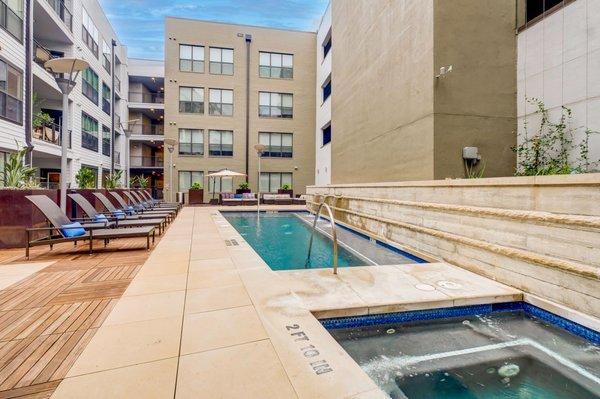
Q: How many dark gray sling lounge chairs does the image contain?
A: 8